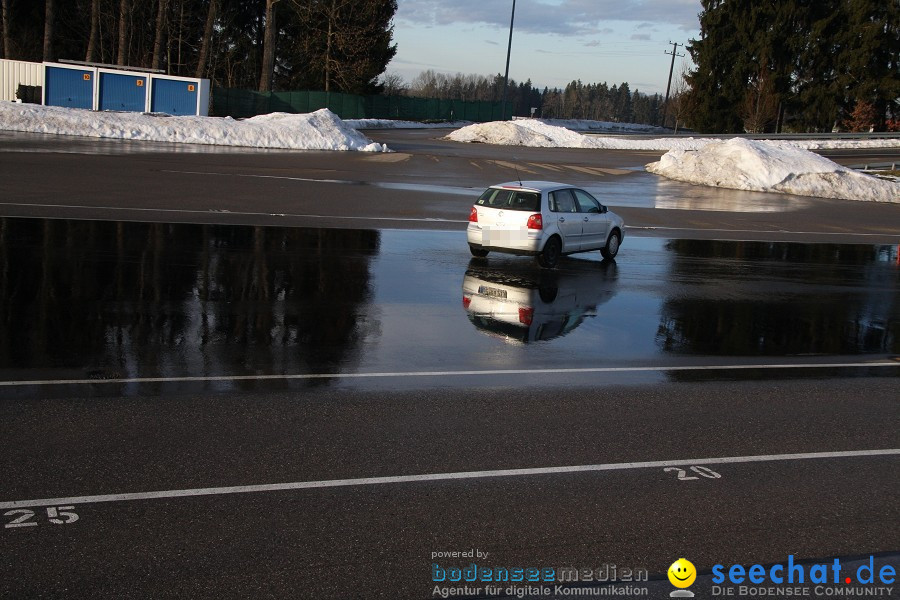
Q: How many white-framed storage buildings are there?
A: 3